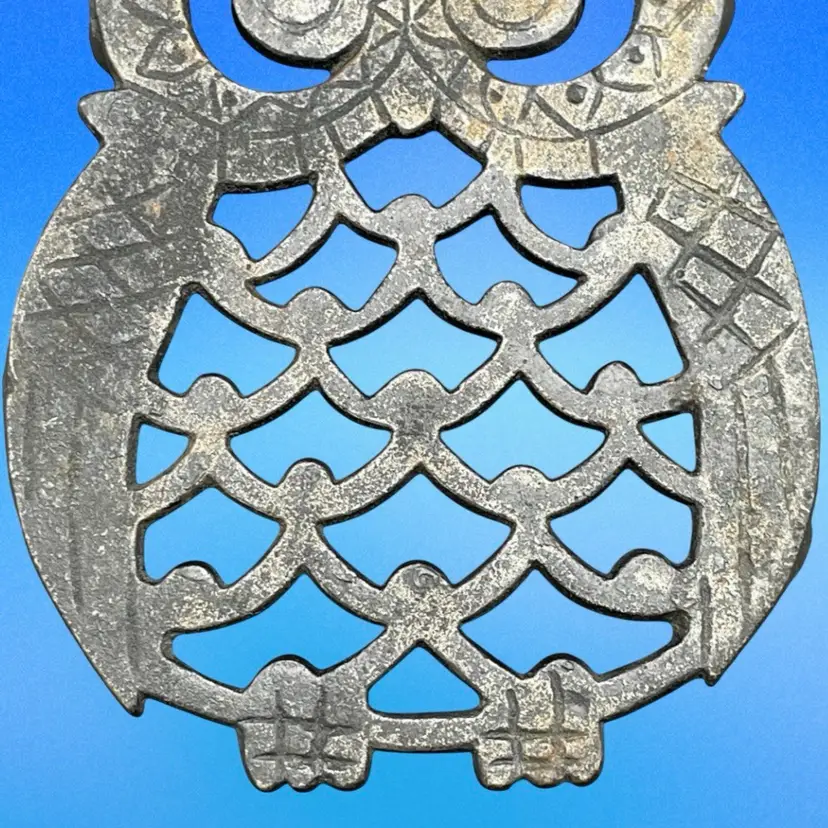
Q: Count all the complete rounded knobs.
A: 13